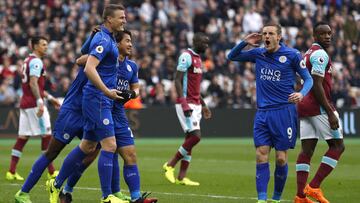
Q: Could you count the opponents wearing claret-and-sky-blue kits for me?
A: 3